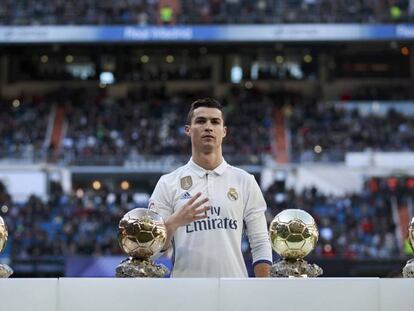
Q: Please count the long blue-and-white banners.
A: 1